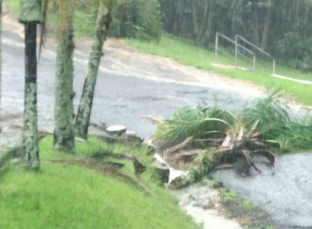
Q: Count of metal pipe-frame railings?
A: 2